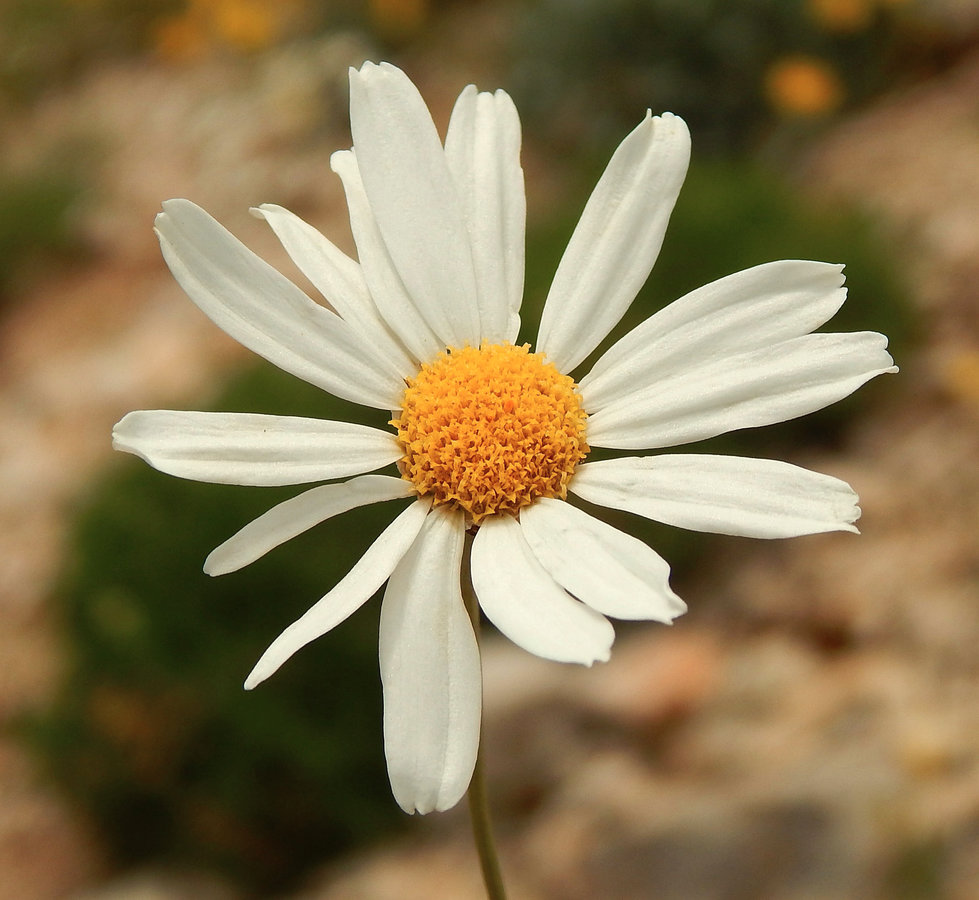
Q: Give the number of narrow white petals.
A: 15